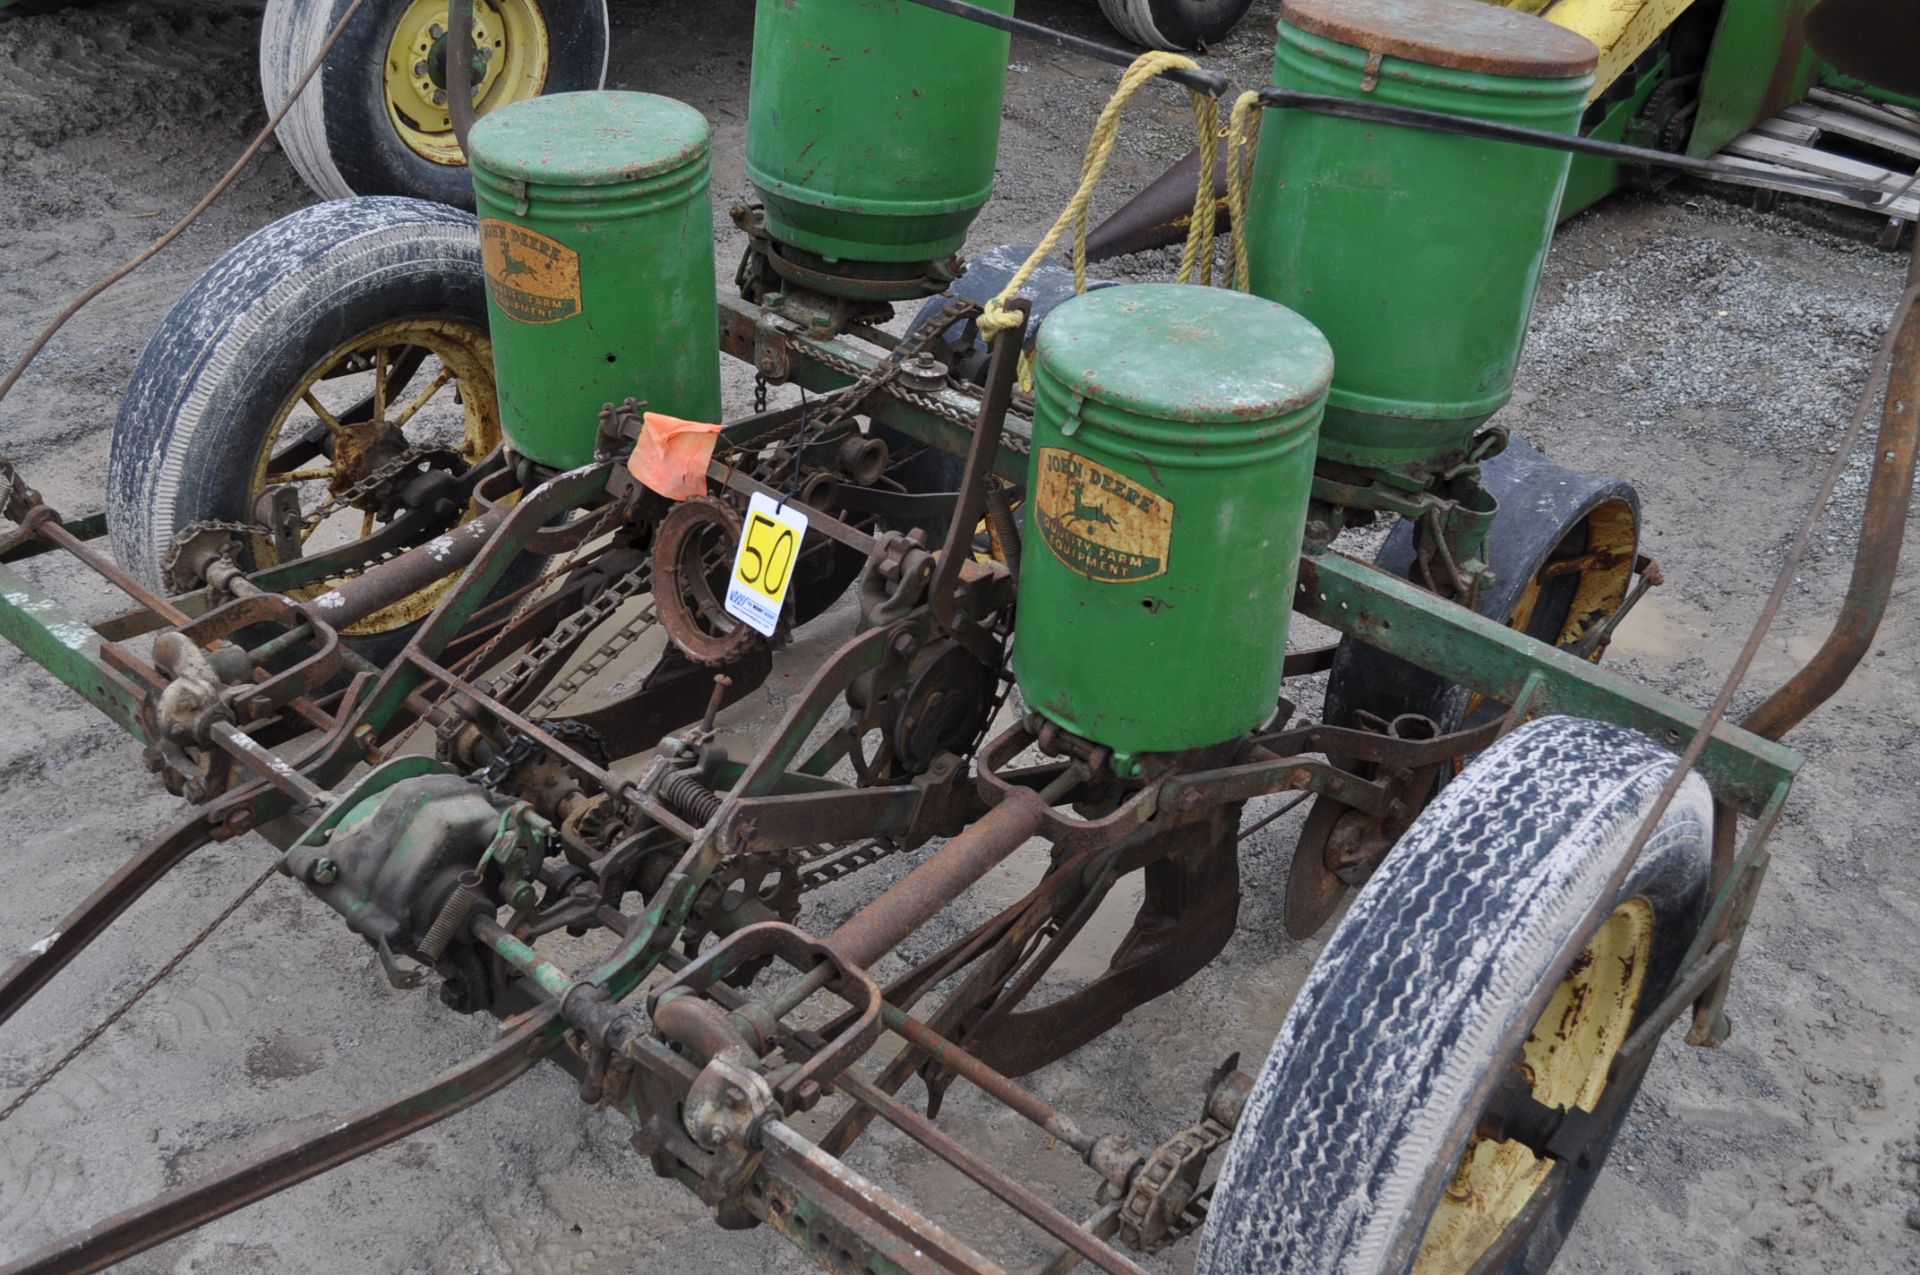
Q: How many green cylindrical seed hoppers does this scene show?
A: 4